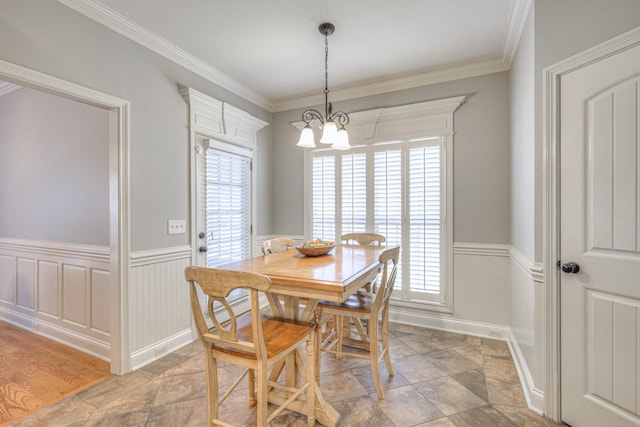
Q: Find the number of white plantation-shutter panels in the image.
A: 4